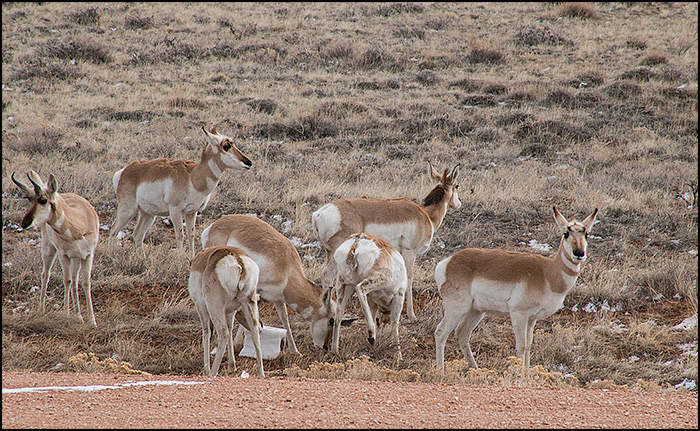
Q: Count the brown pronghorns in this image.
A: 7